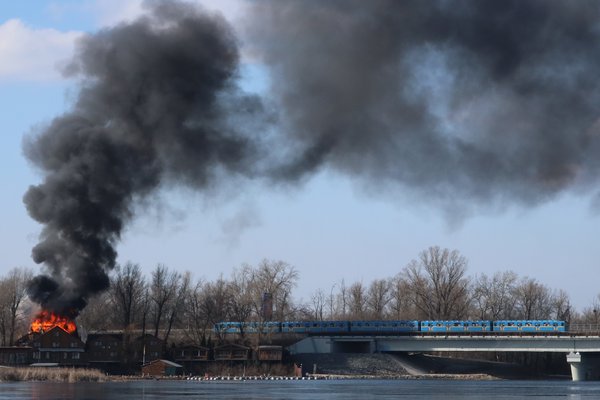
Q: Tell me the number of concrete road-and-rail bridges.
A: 1